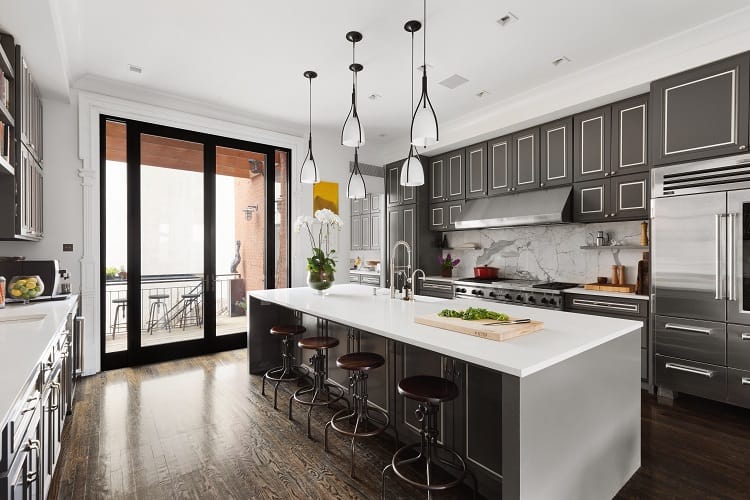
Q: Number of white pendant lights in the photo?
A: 5